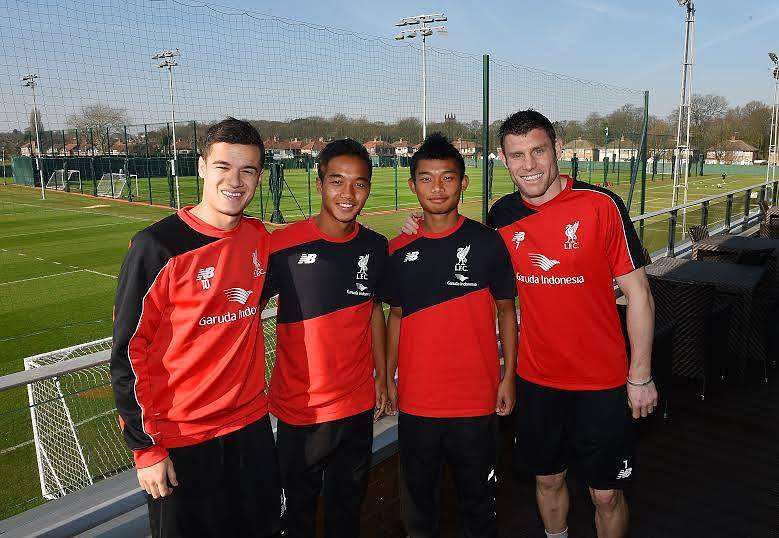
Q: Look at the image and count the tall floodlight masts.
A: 5